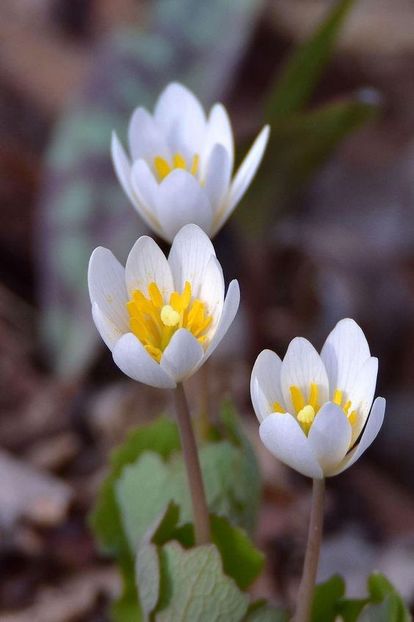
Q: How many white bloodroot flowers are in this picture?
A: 3